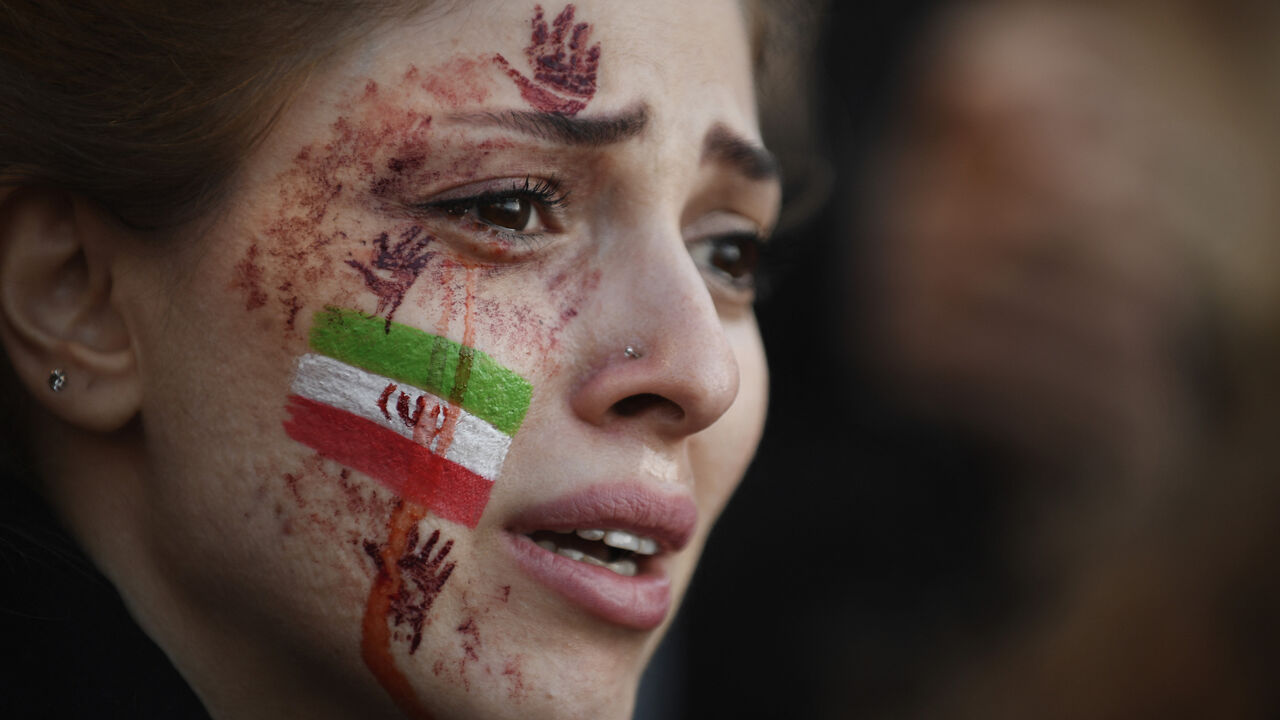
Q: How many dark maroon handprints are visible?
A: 3